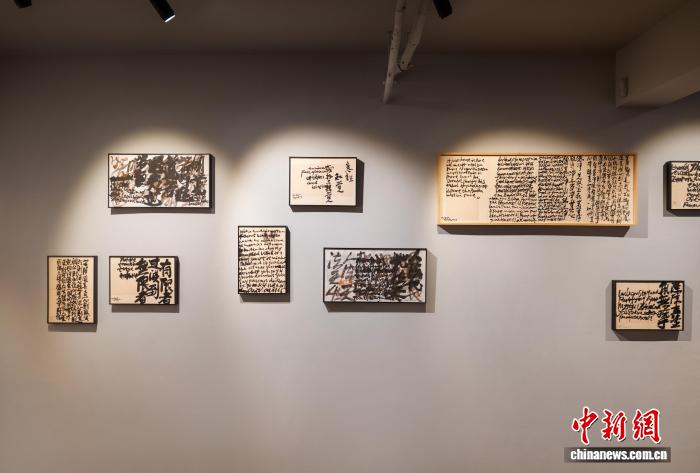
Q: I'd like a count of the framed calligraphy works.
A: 9